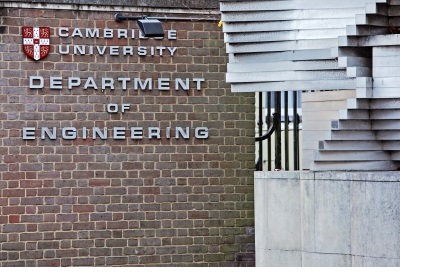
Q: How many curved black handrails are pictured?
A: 1